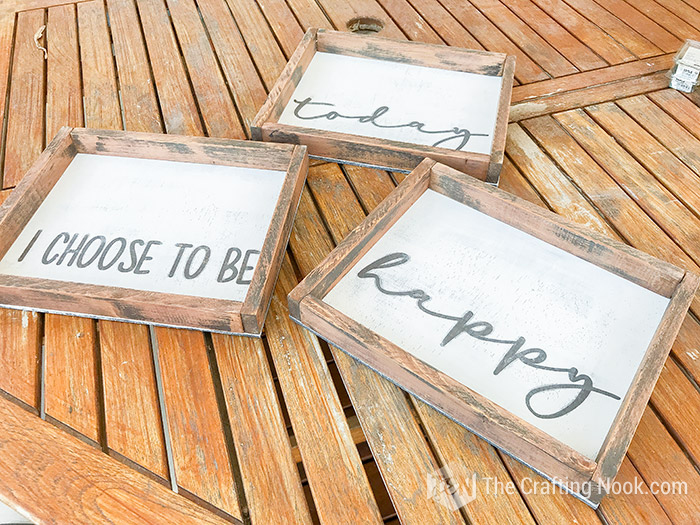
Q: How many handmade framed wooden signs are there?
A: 3